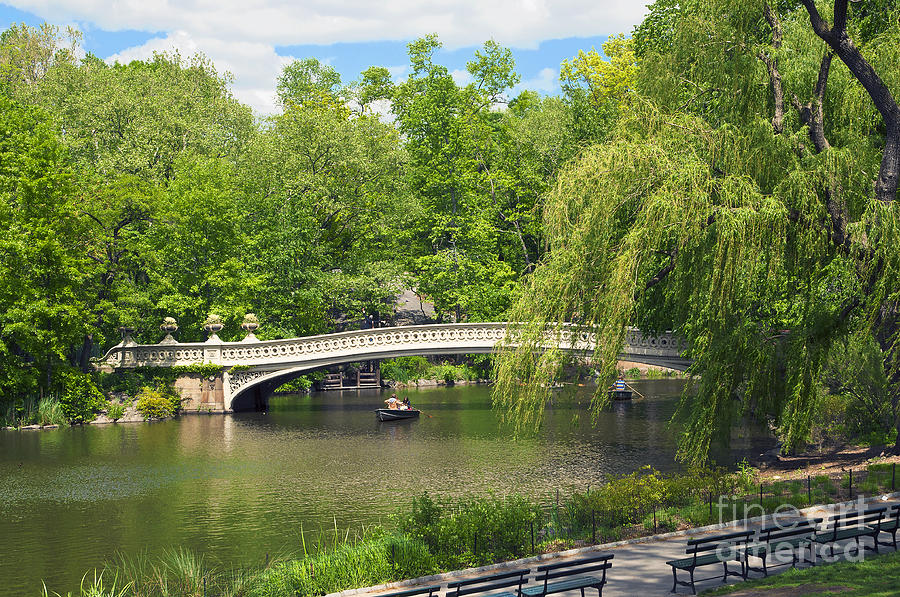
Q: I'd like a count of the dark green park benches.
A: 7